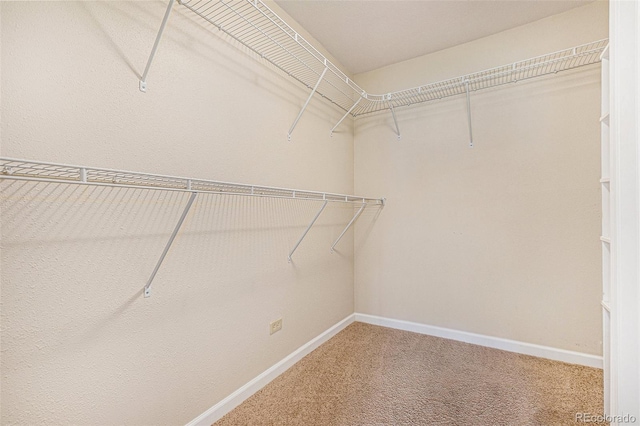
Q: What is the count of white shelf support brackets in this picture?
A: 8